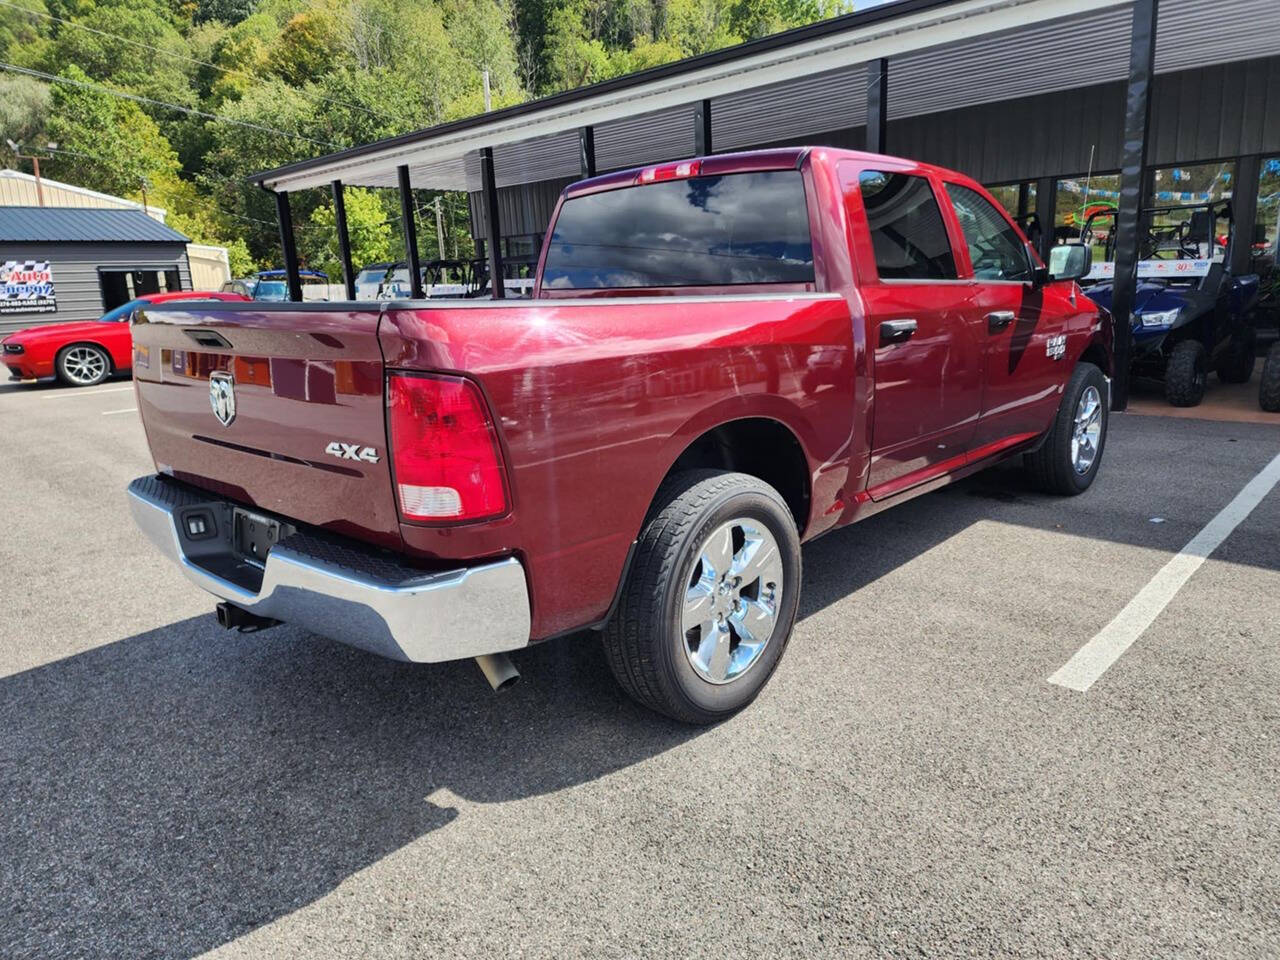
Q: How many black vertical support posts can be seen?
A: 8